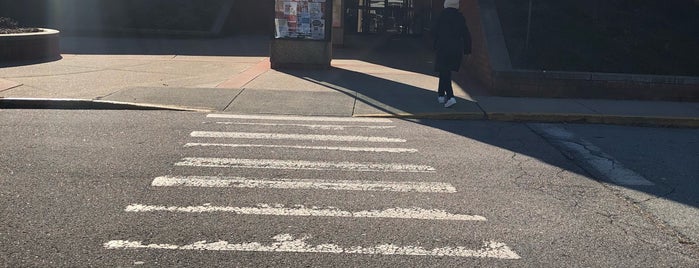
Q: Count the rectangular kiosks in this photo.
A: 1